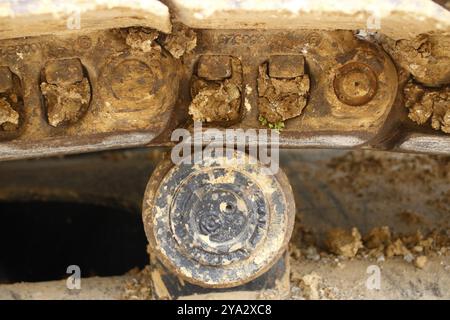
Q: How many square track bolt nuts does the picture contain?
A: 4